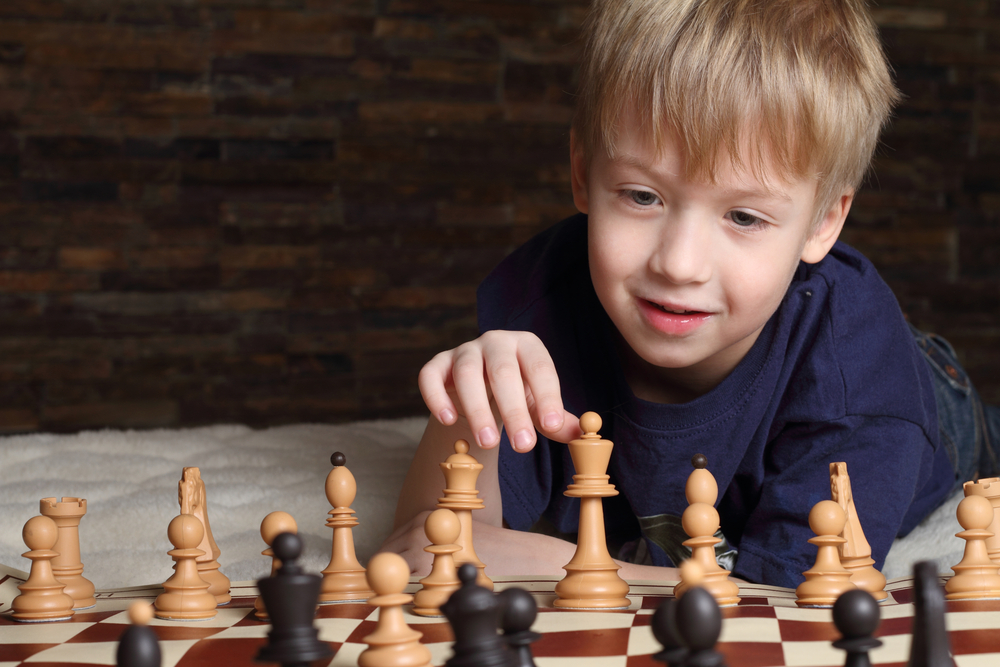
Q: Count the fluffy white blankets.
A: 1